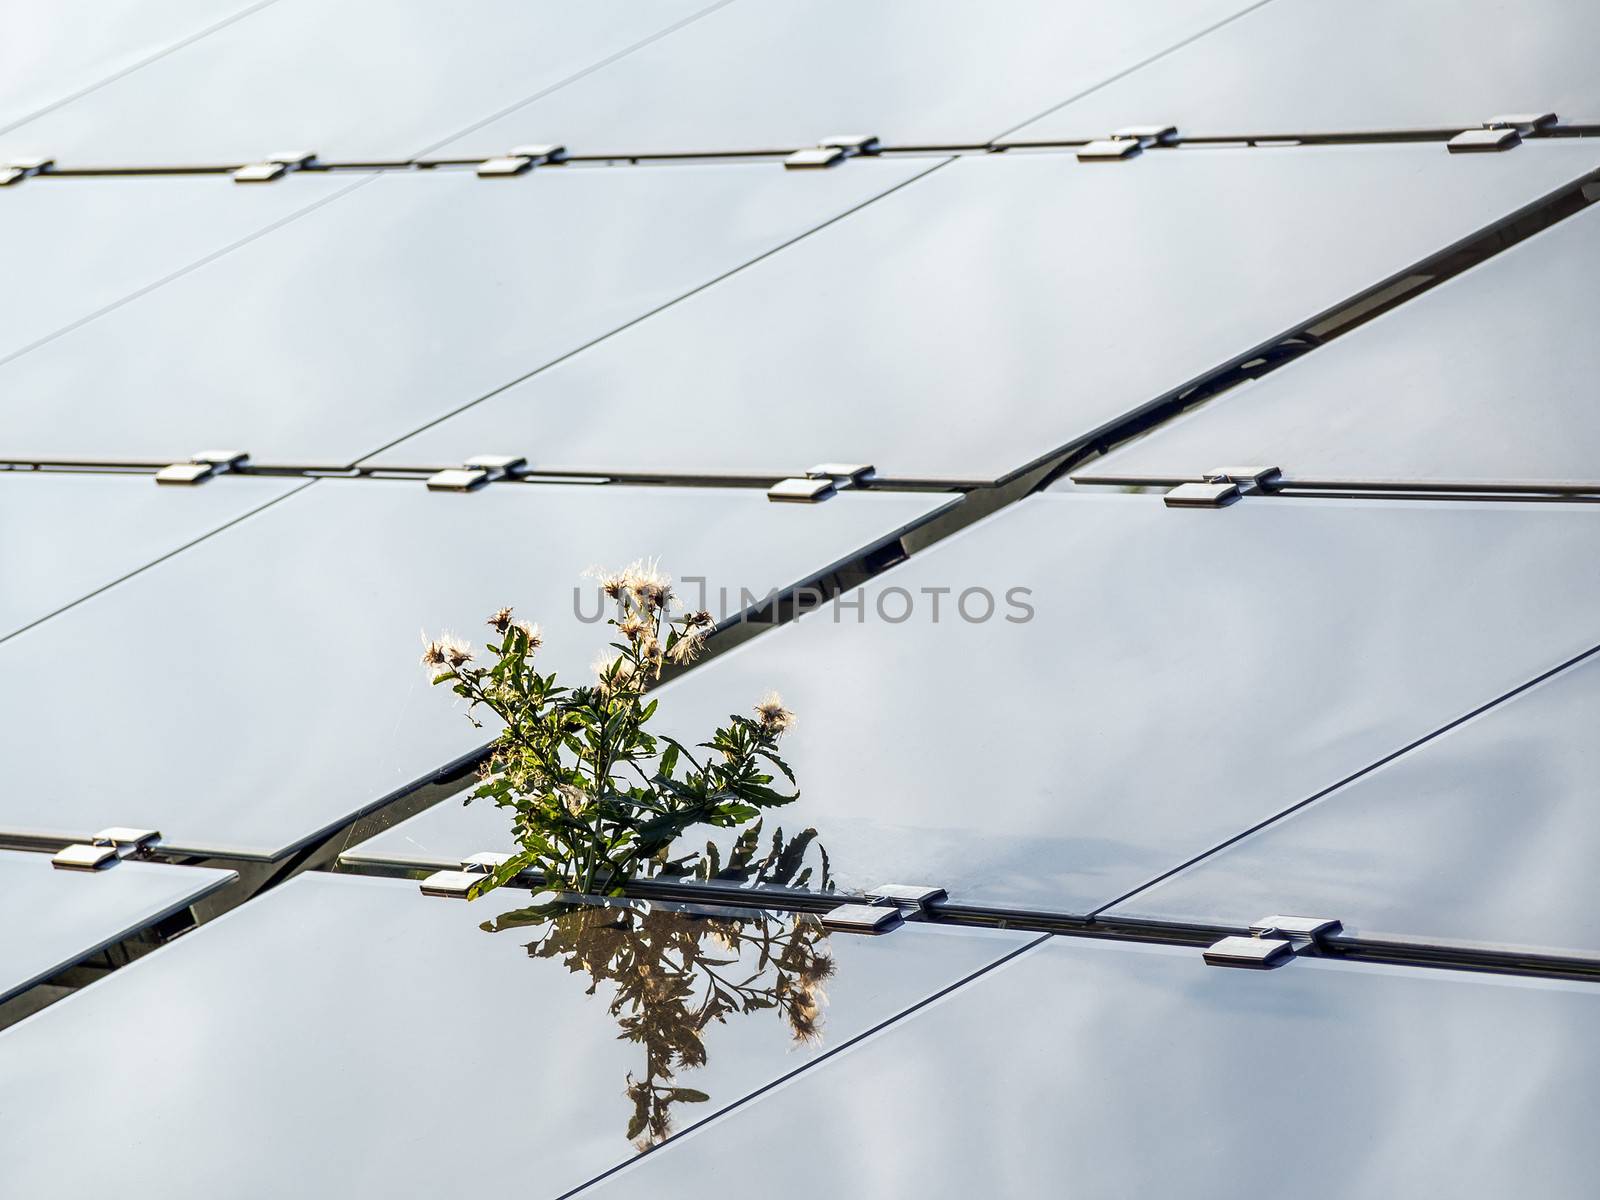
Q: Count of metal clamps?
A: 14